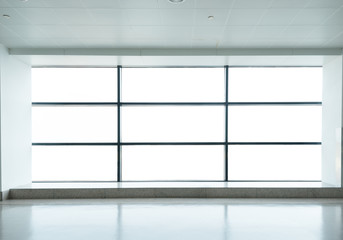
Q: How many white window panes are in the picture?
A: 9